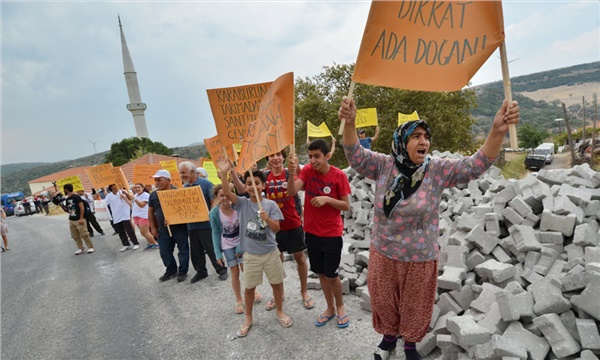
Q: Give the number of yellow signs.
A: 7